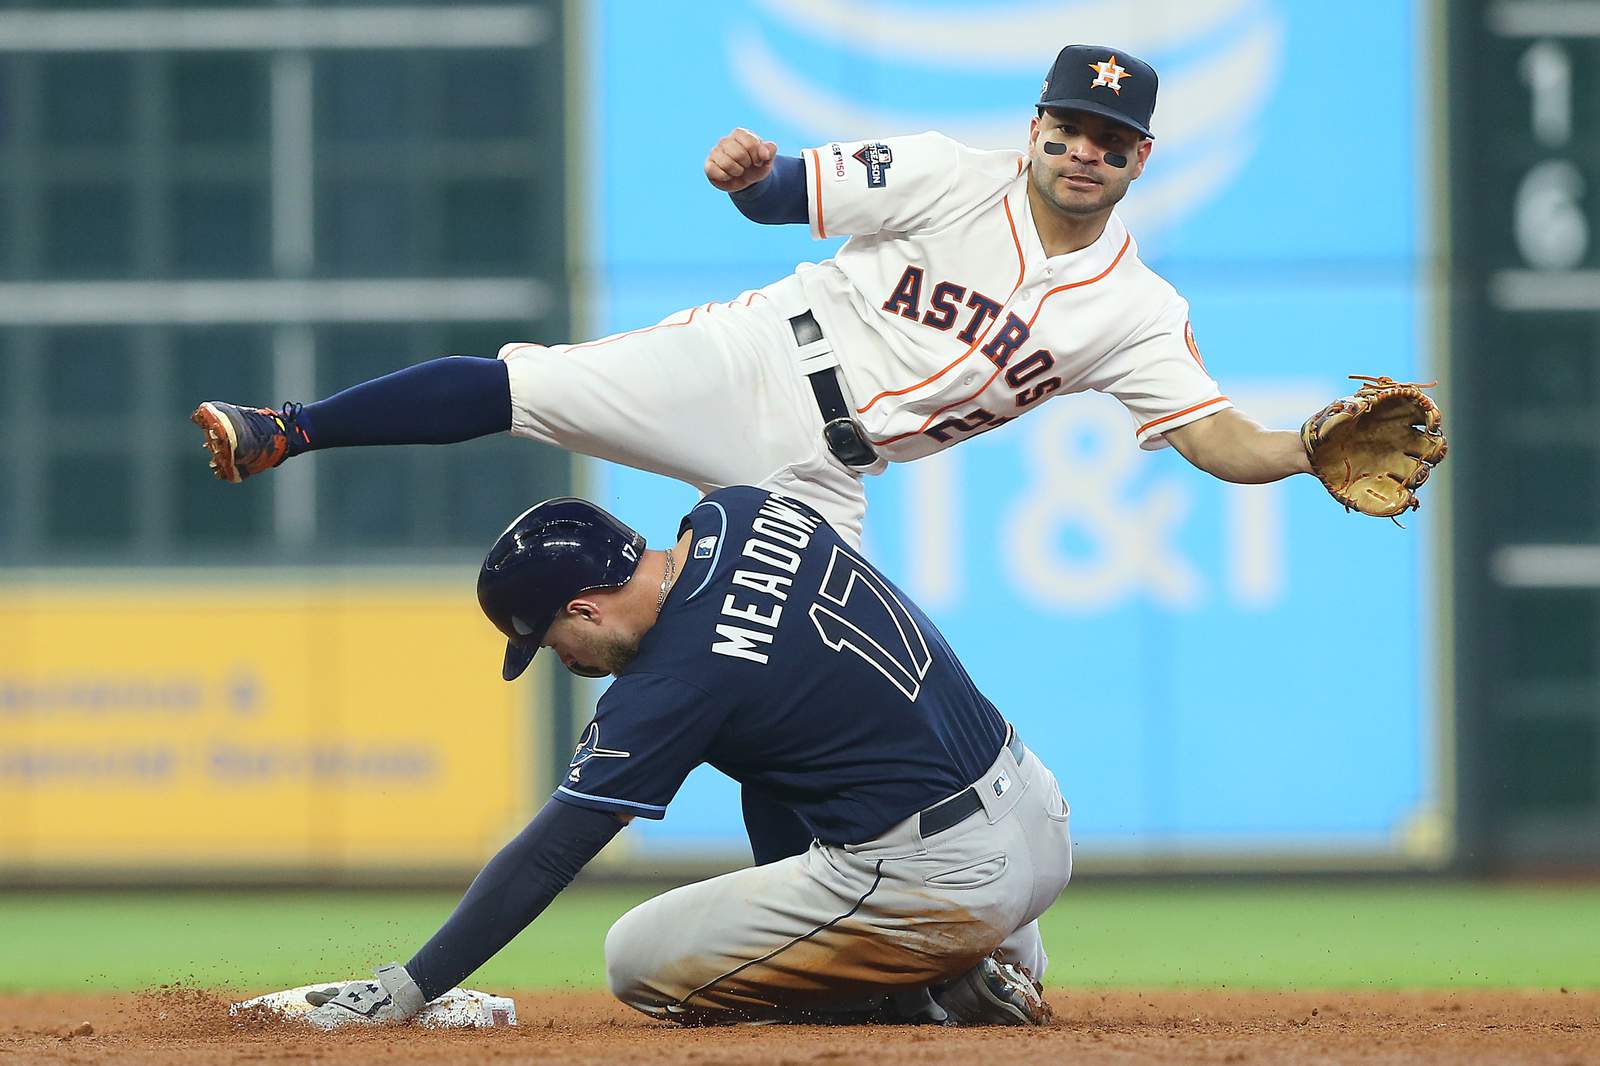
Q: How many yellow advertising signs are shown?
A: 1